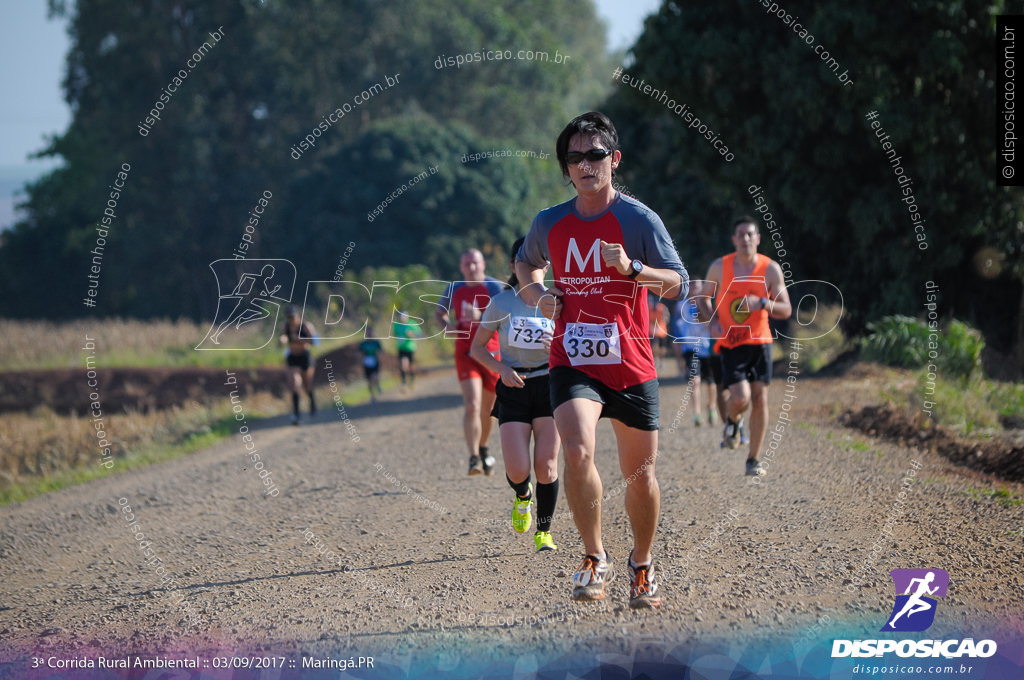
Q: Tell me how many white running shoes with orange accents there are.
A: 2